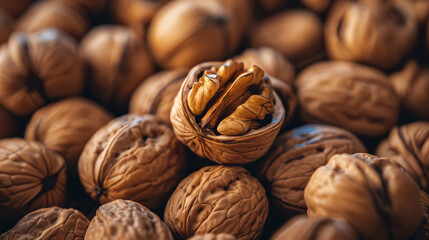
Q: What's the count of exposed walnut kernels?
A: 1